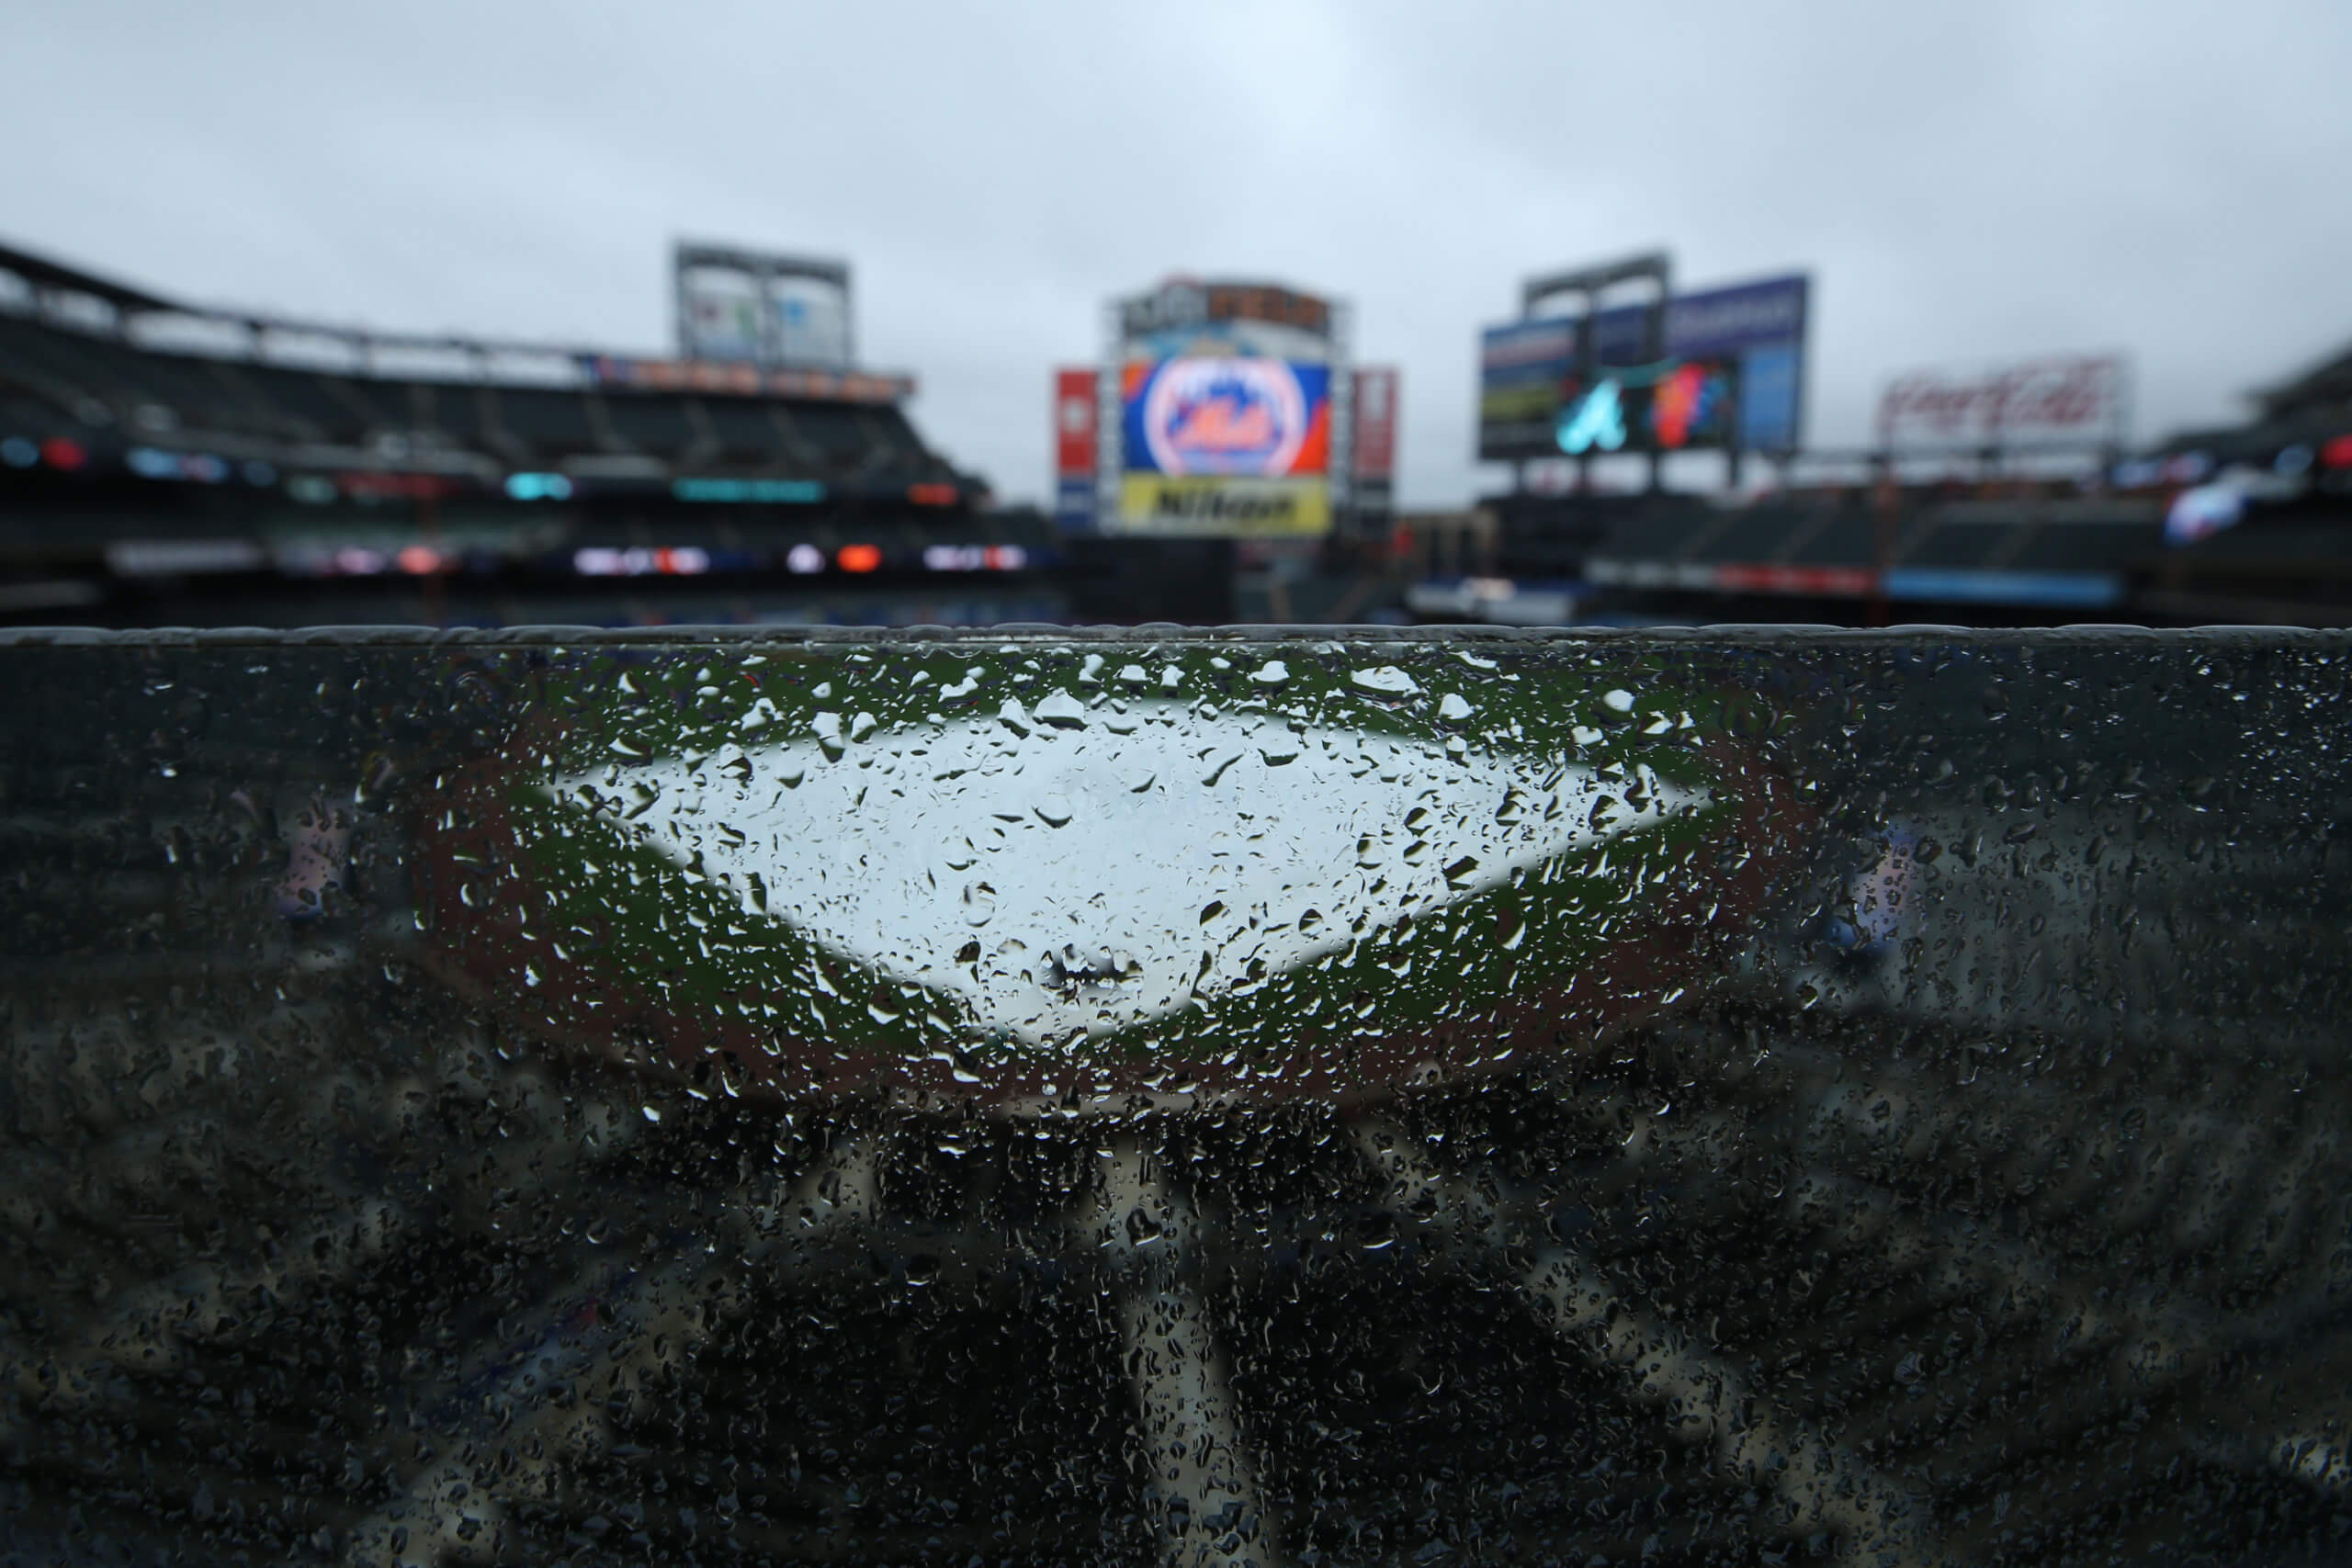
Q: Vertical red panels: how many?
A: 2